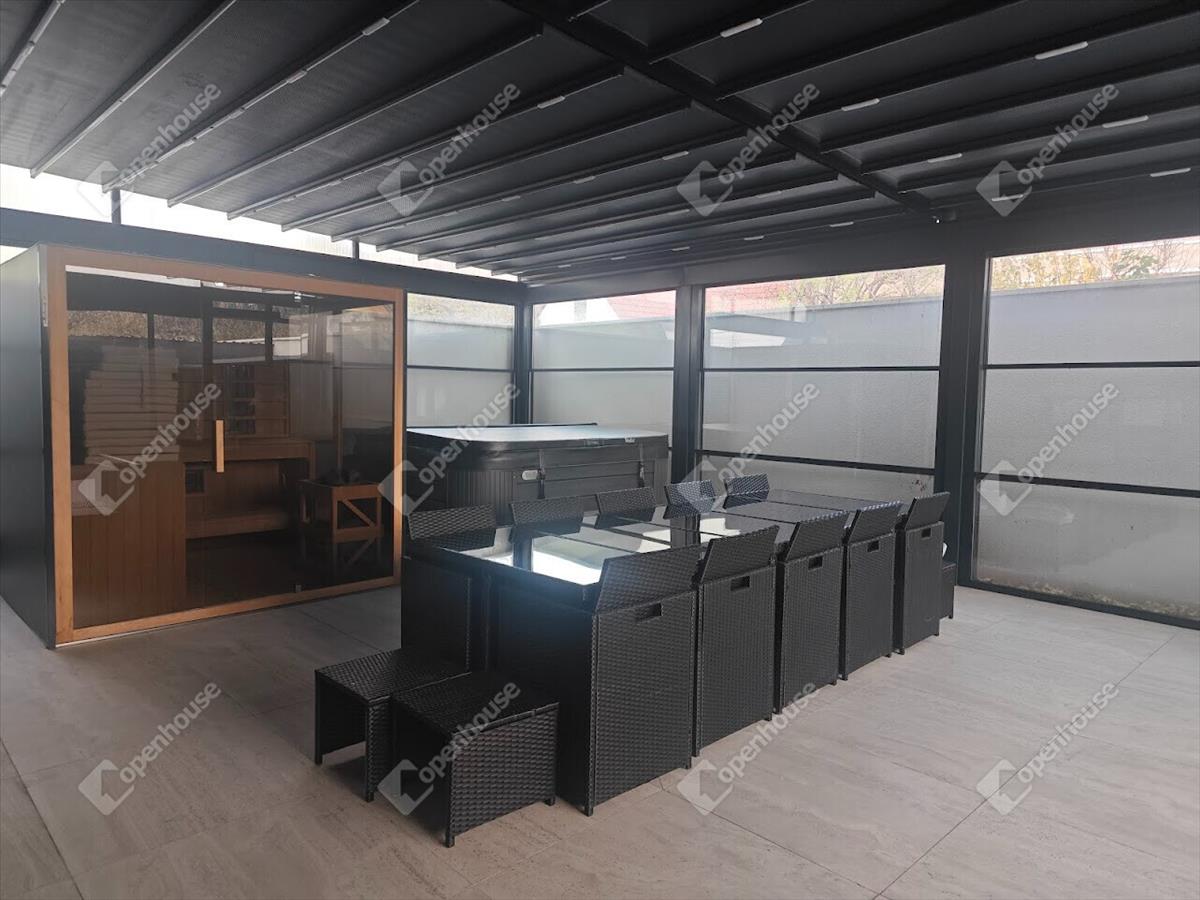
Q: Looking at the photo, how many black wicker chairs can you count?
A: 10